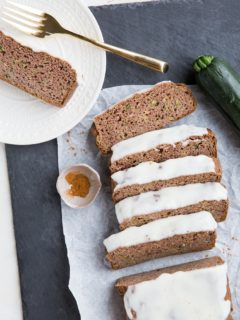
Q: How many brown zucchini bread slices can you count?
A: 6